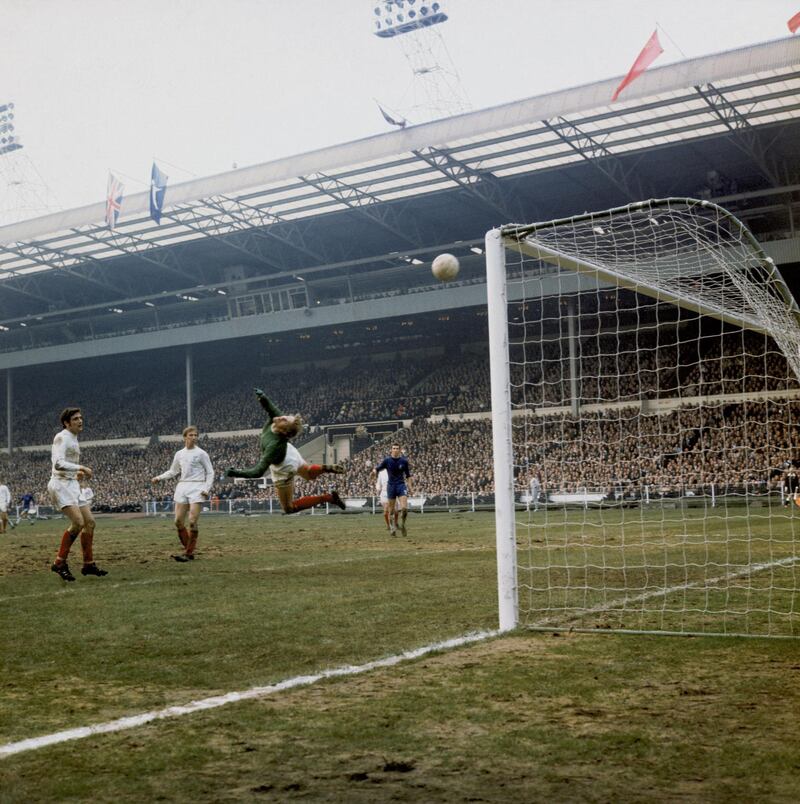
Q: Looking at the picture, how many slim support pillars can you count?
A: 3